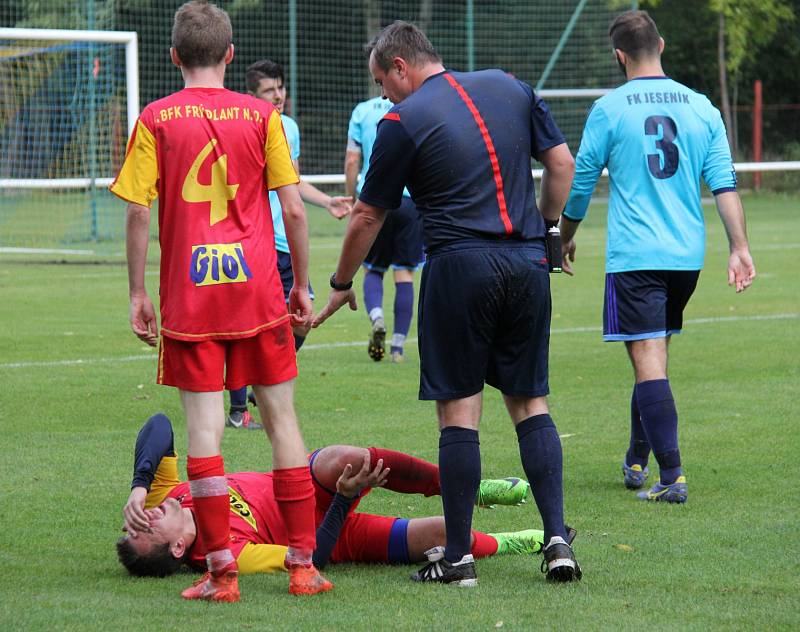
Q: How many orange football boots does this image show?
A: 2